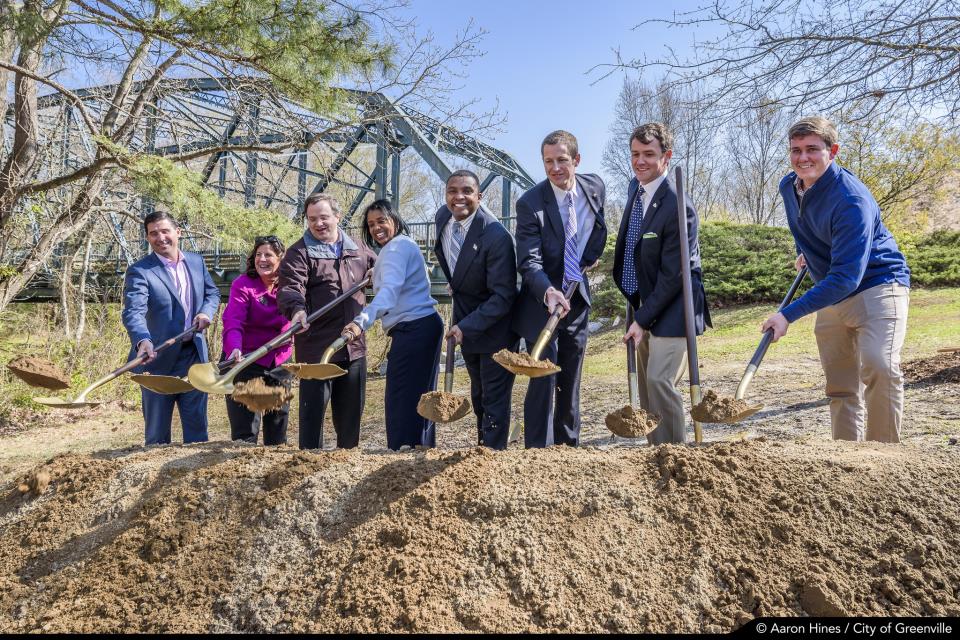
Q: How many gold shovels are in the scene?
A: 9